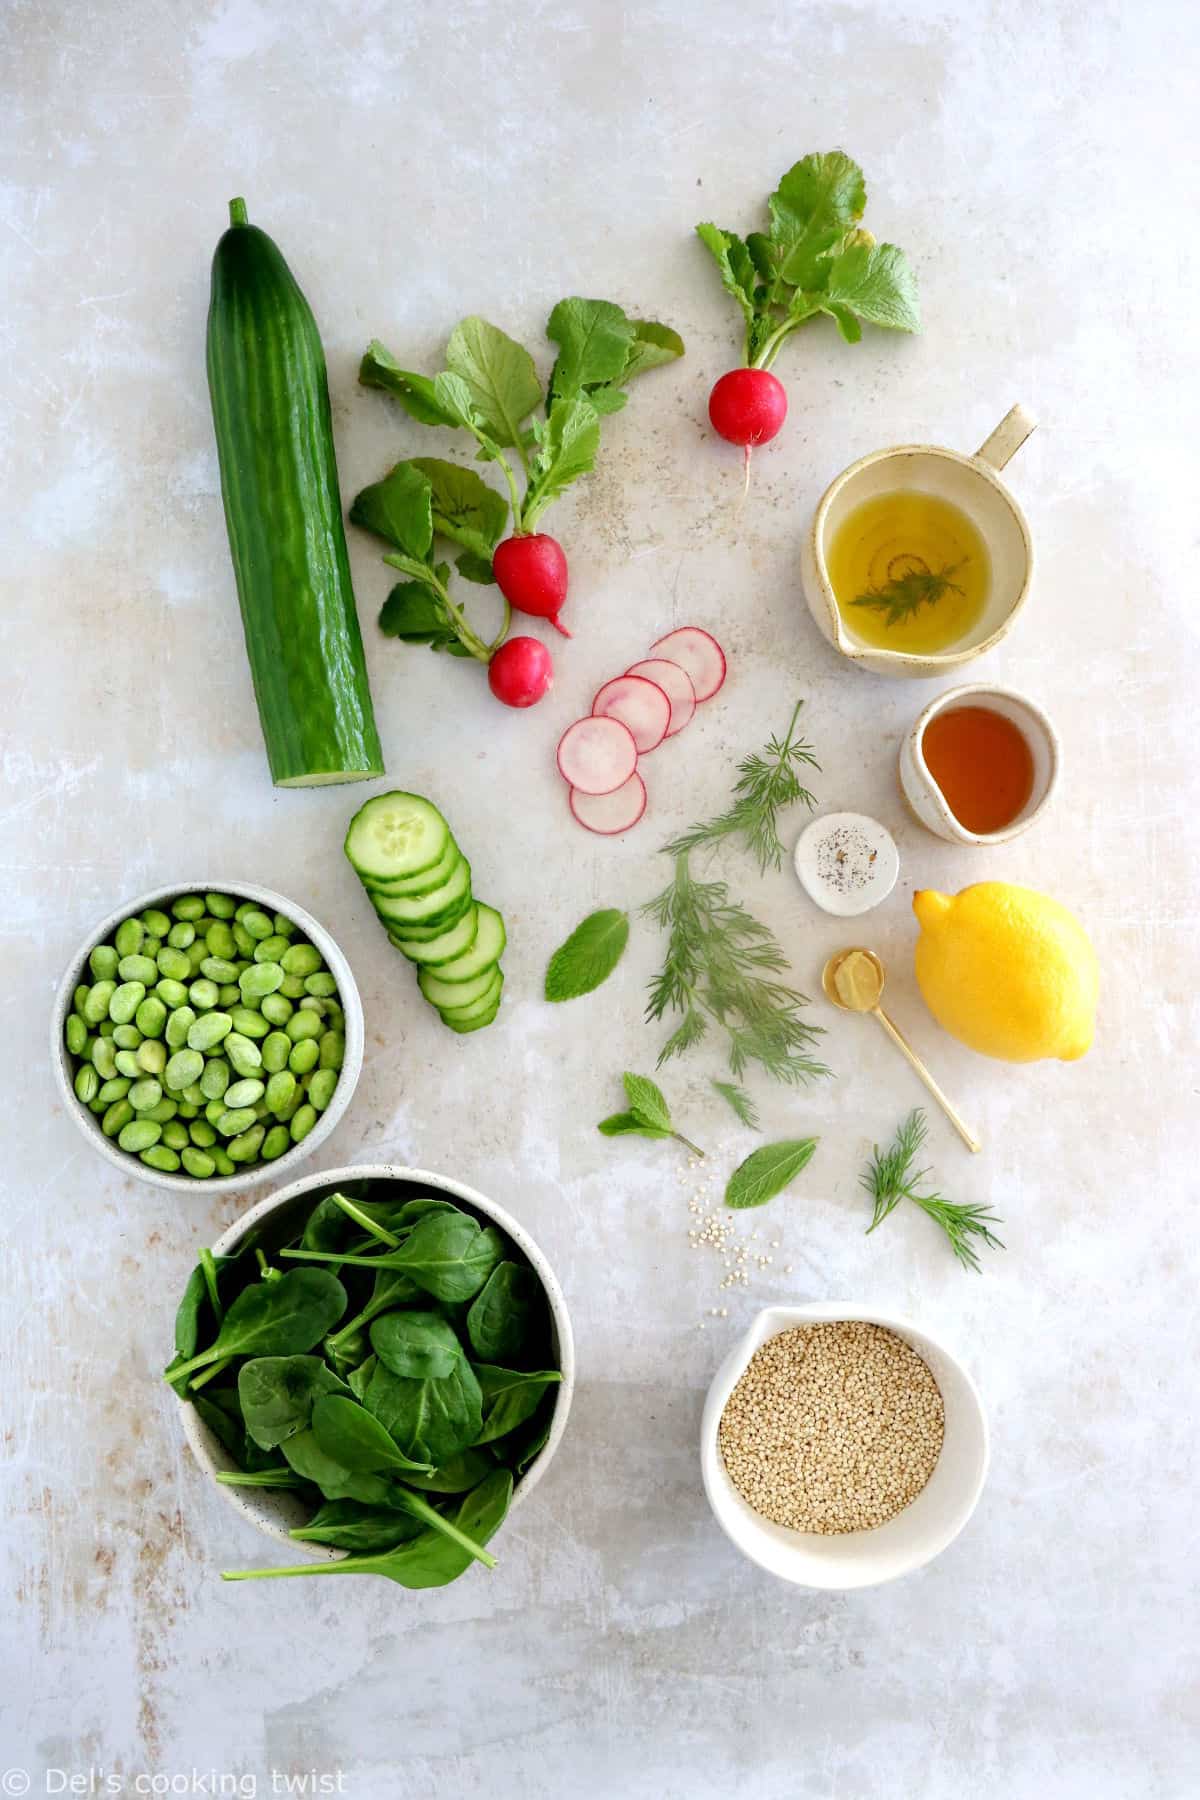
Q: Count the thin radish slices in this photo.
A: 5